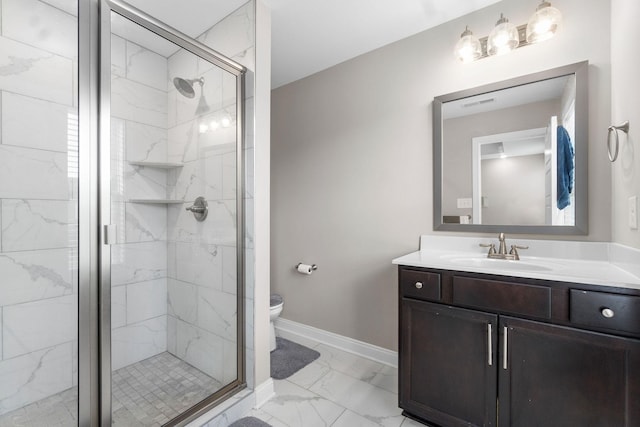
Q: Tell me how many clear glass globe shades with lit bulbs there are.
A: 3